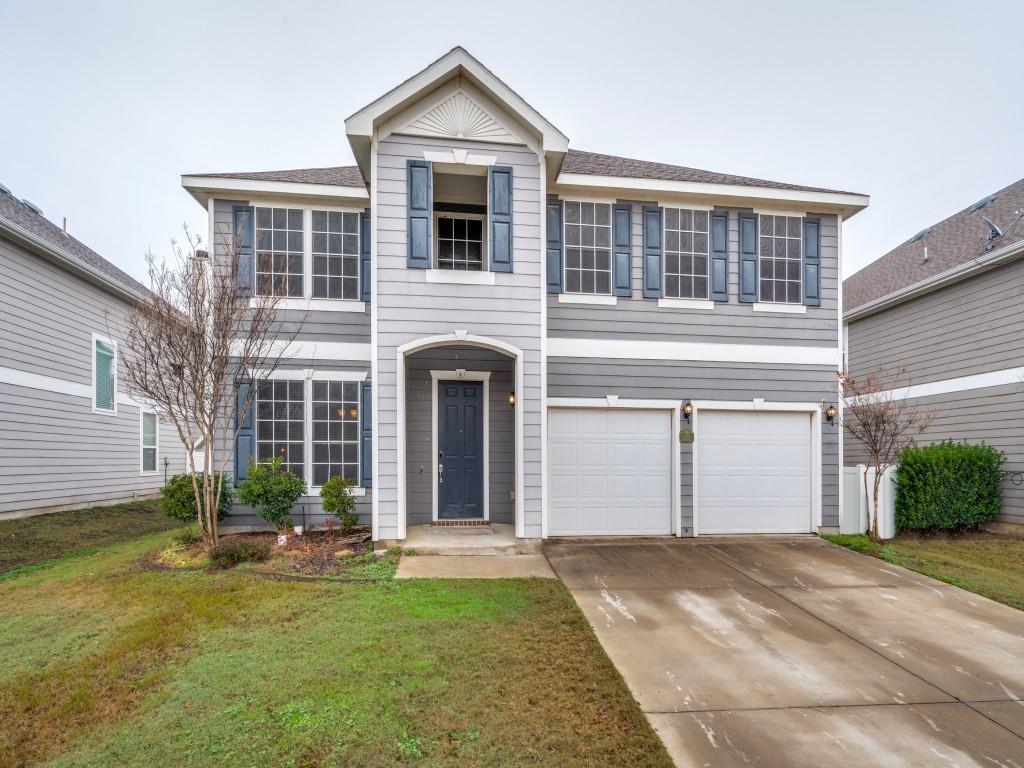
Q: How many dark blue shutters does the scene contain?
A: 12